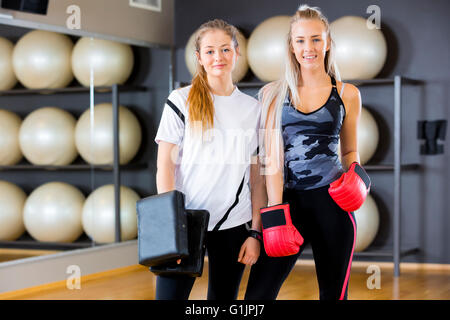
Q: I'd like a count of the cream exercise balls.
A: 14